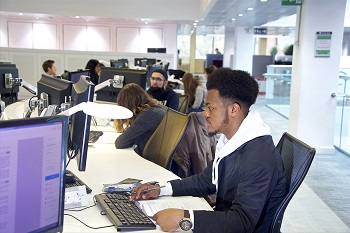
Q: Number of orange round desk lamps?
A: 0